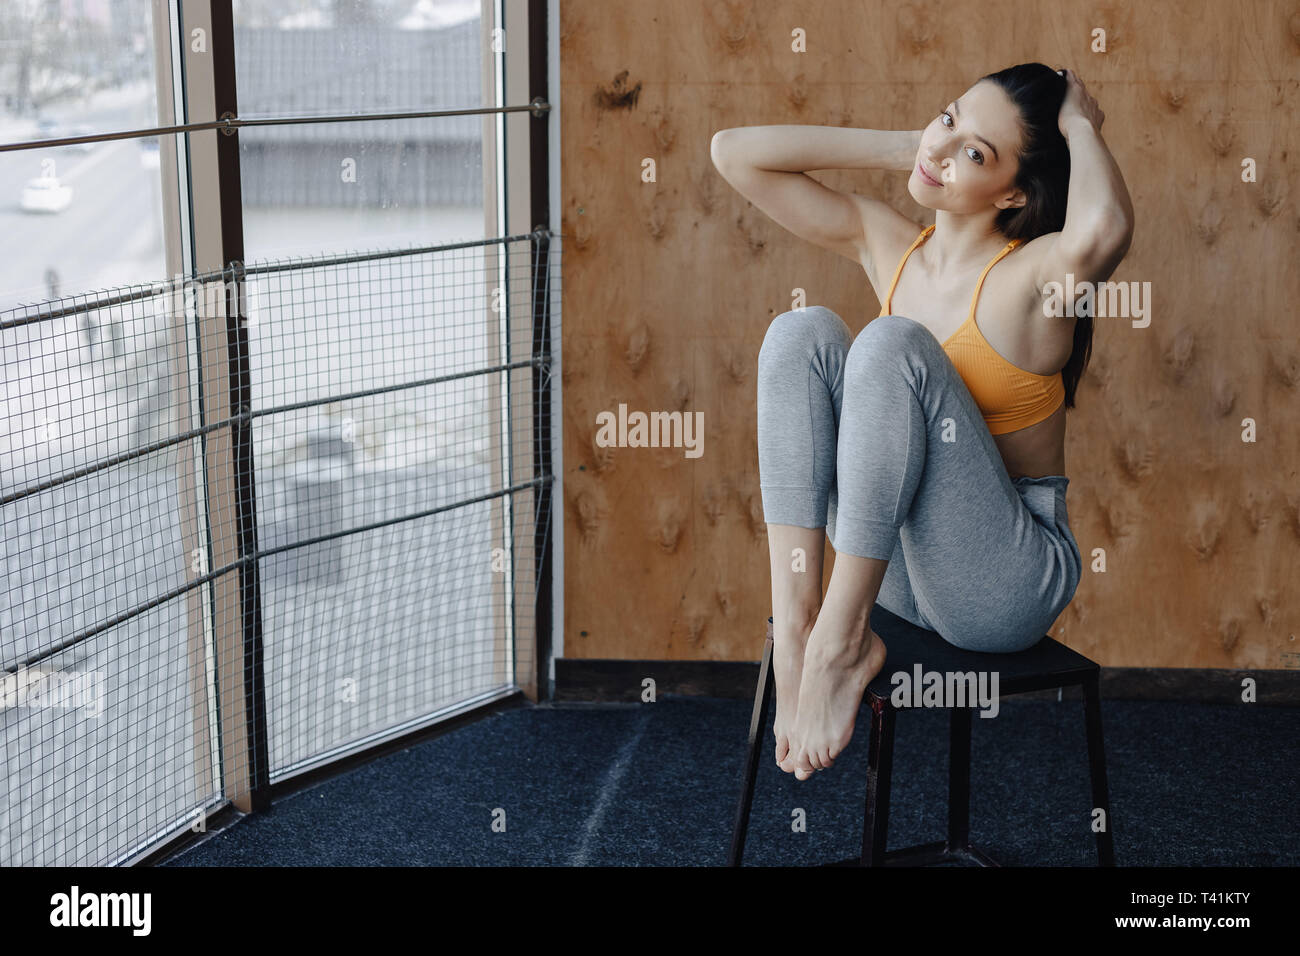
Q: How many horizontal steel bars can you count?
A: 4